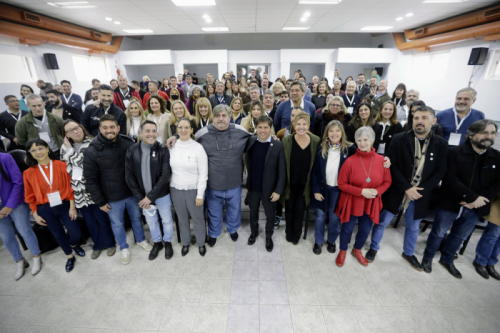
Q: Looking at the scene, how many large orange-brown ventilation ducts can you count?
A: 4